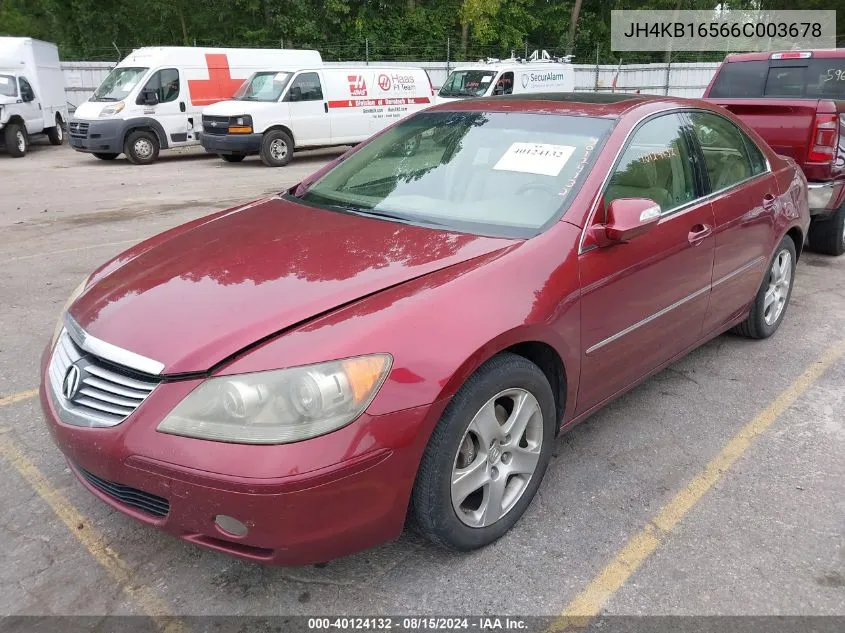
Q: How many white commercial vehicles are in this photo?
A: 4